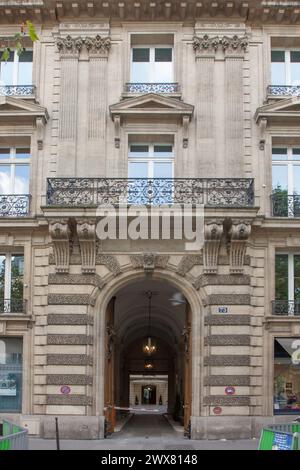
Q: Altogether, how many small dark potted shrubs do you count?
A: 2